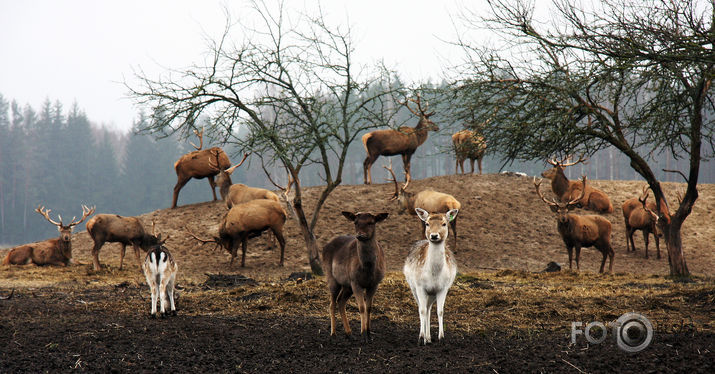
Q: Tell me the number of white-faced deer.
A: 1